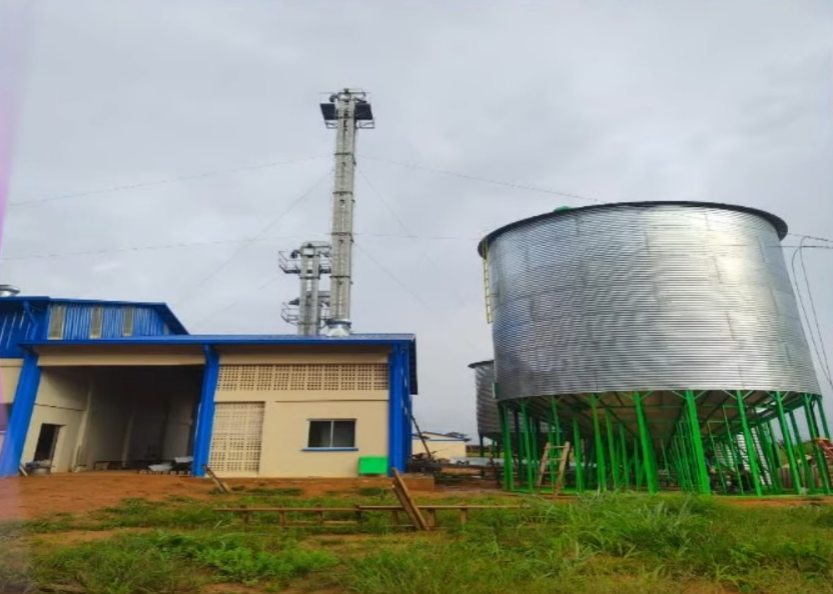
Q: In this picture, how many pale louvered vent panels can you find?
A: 3